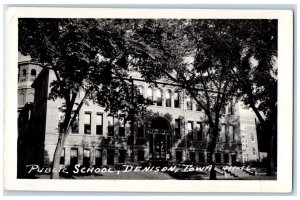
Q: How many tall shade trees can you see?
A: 3